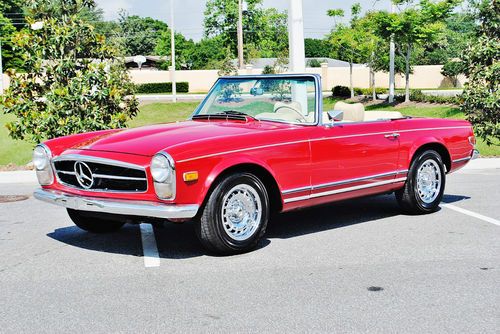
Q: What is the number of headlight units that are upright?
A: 2